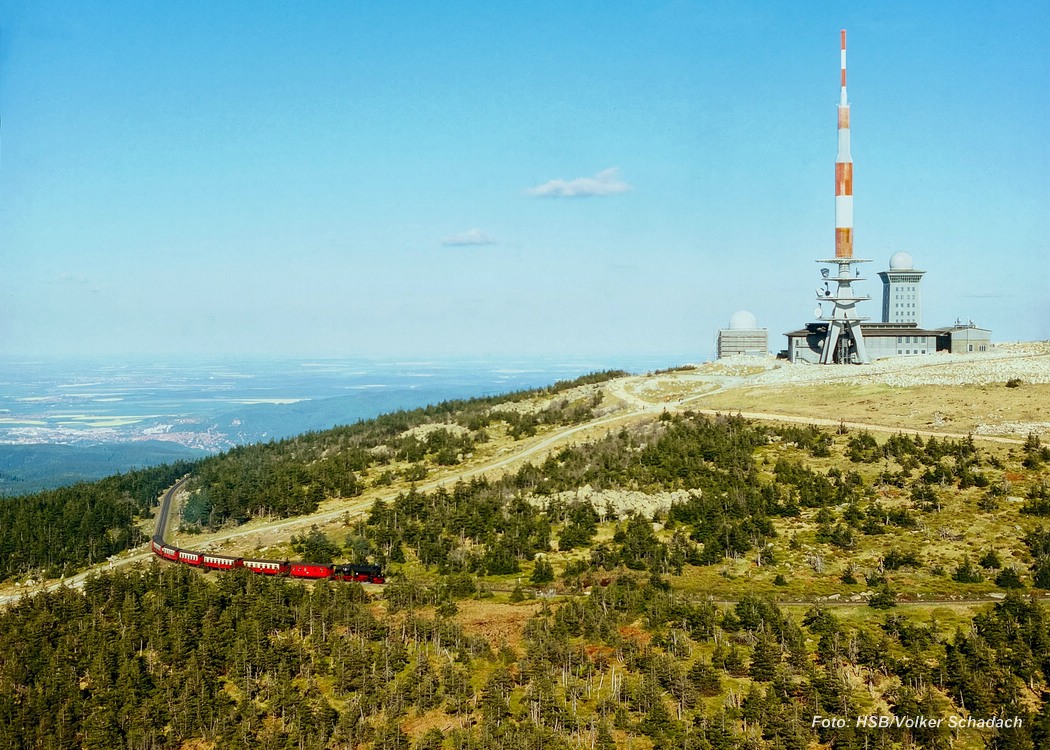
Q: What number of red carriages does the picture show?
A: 6